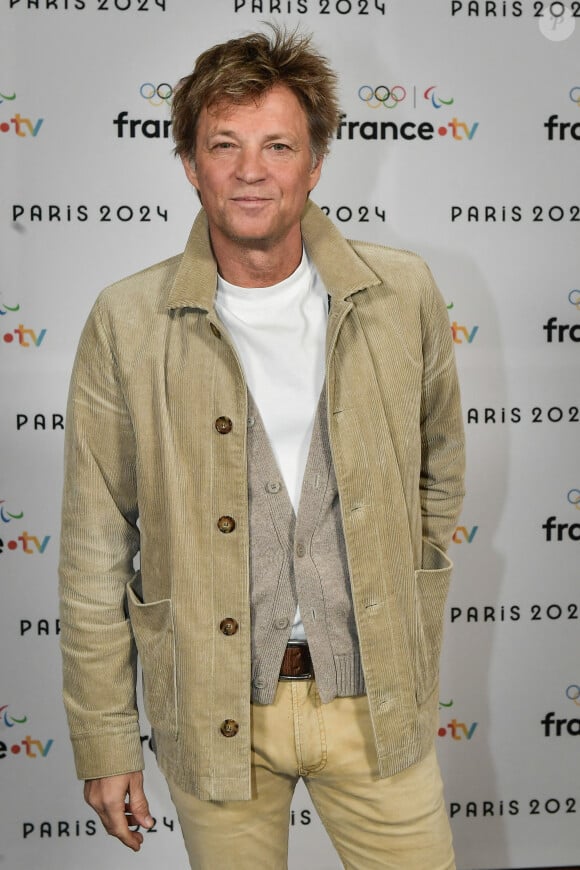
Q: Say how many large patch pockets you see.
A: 2